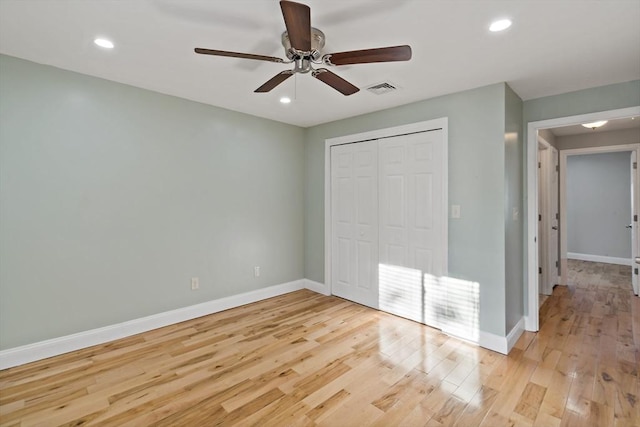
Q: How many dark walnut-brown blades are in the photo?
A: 5